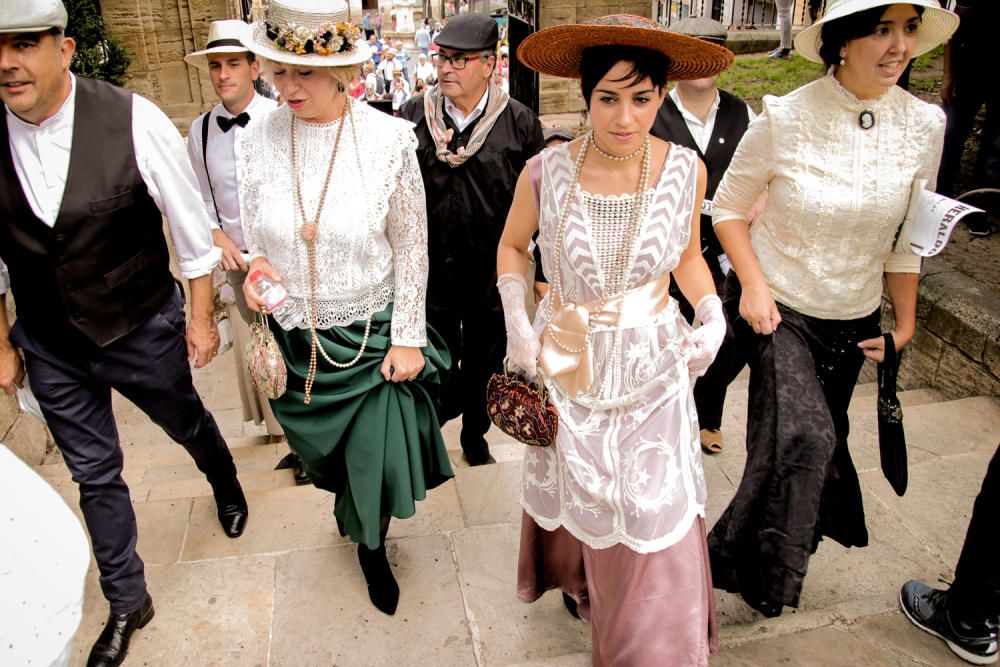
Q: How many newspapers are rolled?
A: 1